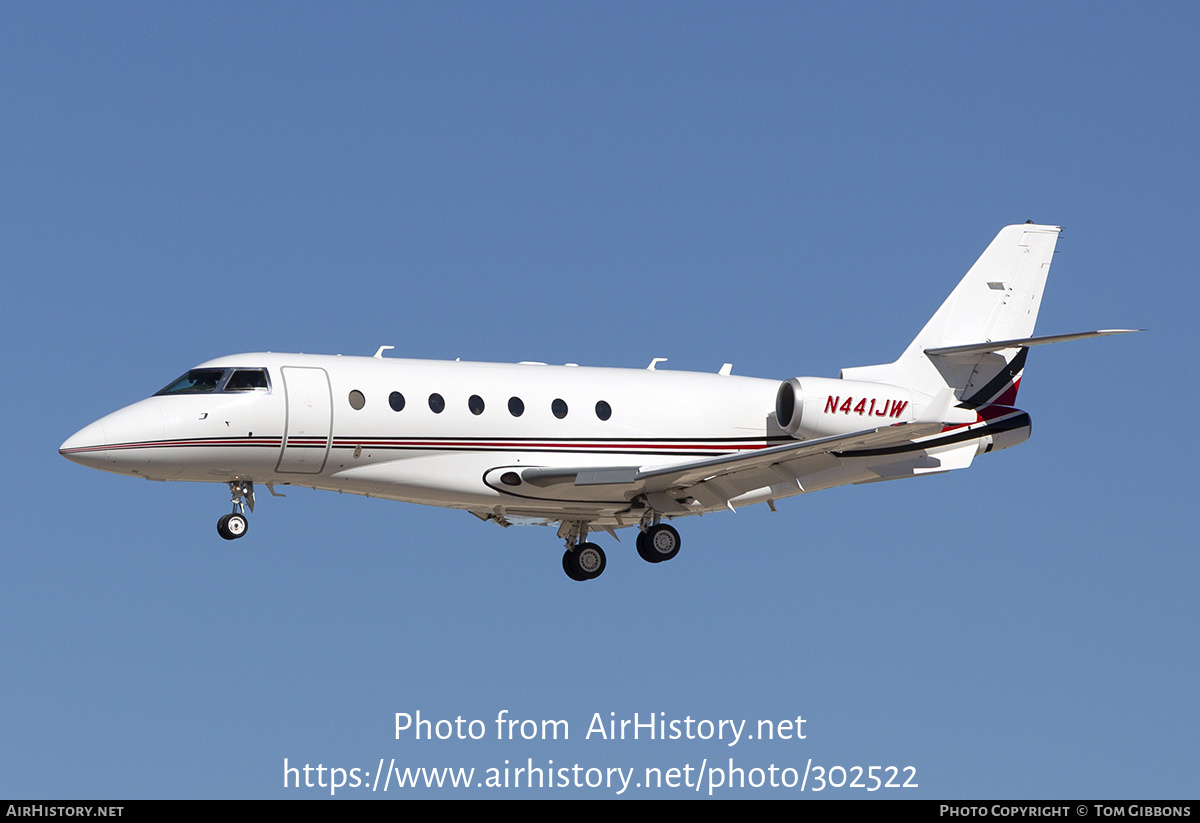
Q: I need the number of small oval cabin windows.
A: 7